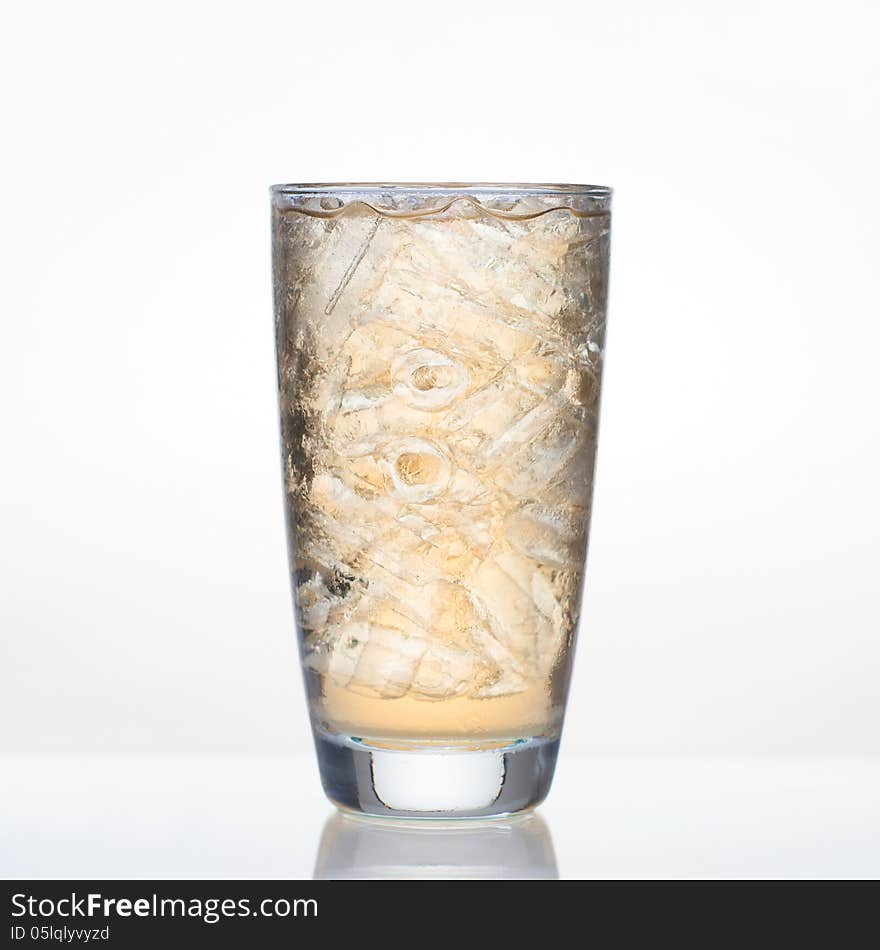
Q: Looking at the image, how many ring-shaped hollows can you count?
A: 2